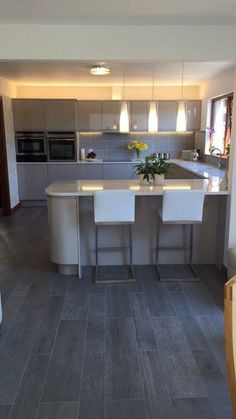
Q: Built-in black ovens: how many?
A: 2